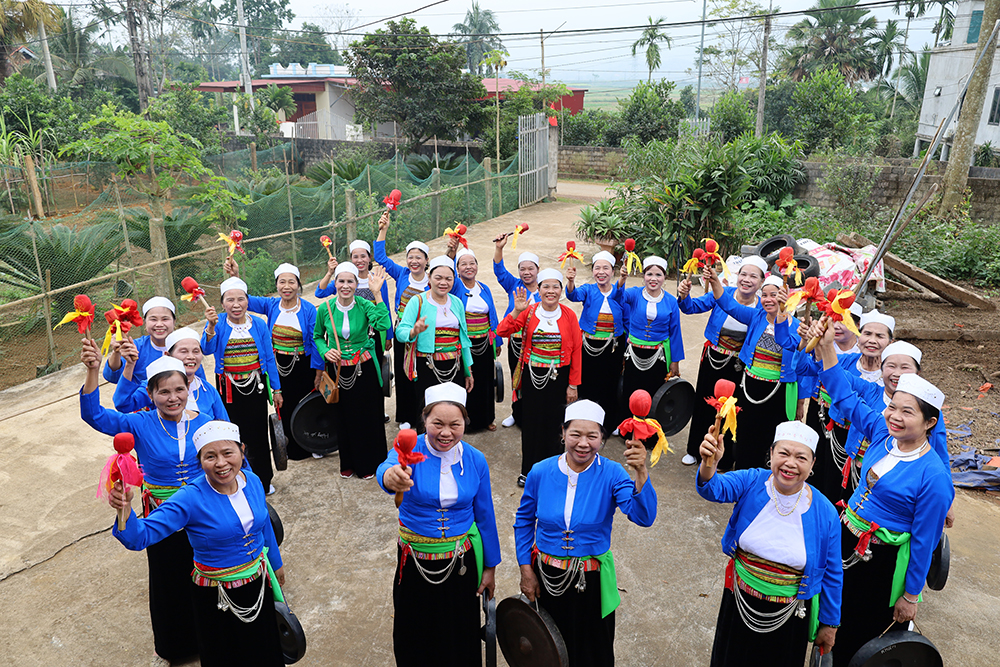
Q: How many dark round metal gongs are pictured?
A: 12